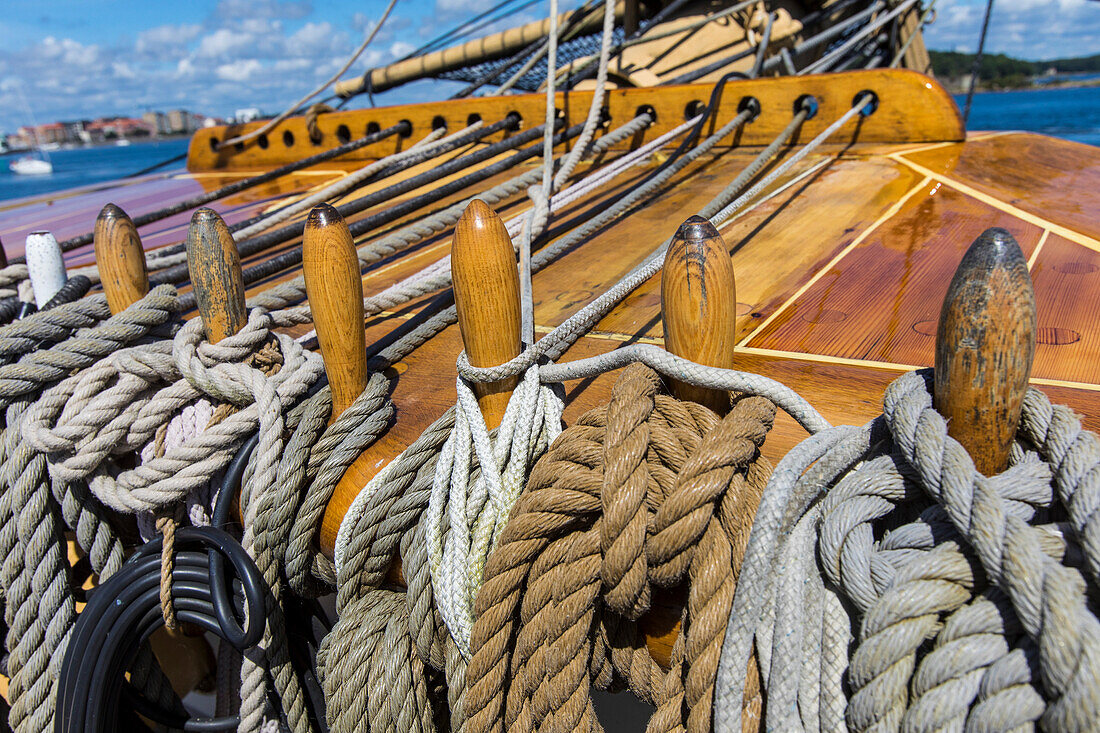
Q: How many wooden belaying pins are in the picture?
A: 6